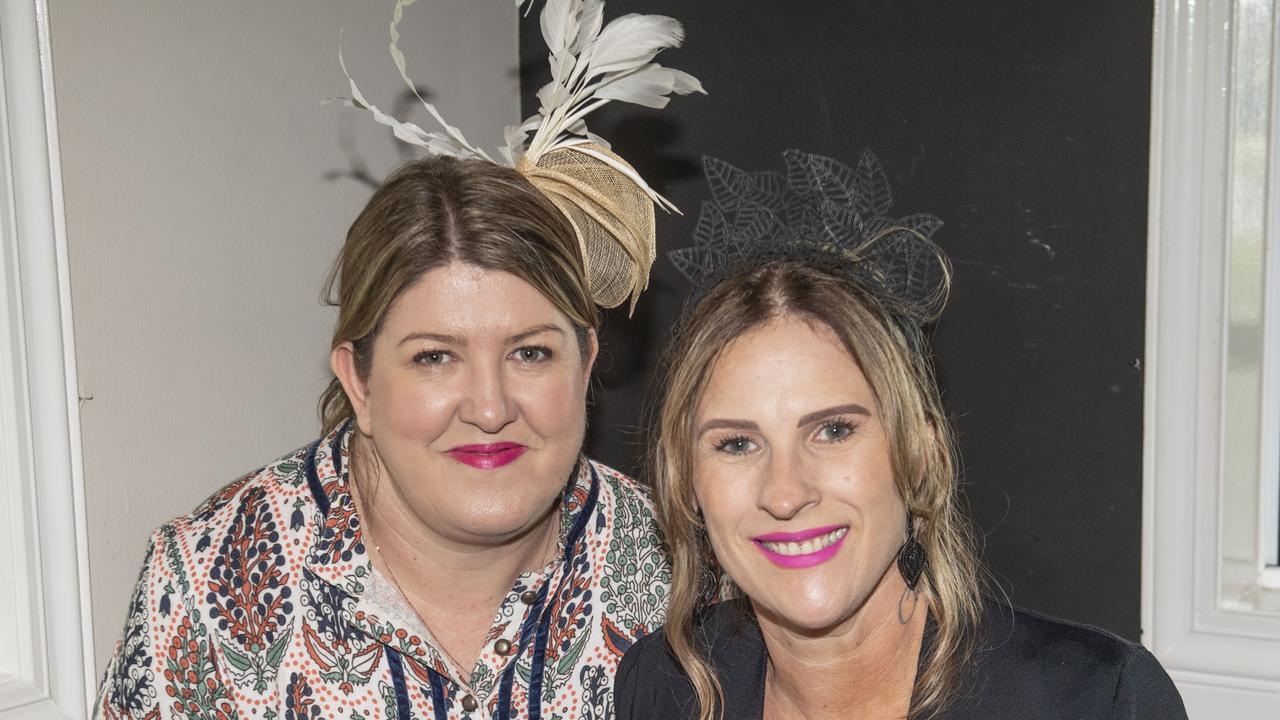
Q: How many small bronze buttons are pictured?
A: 3